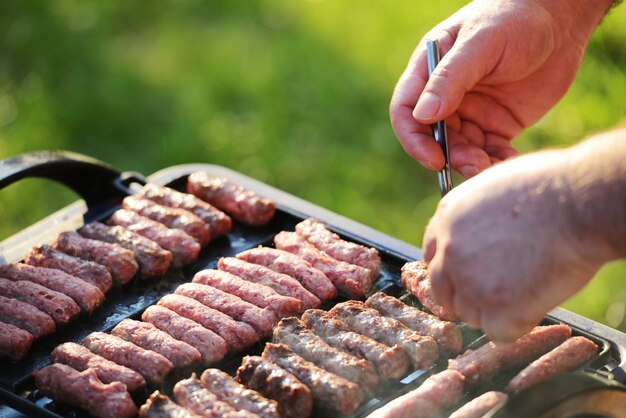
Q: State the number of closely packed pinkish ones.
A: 12